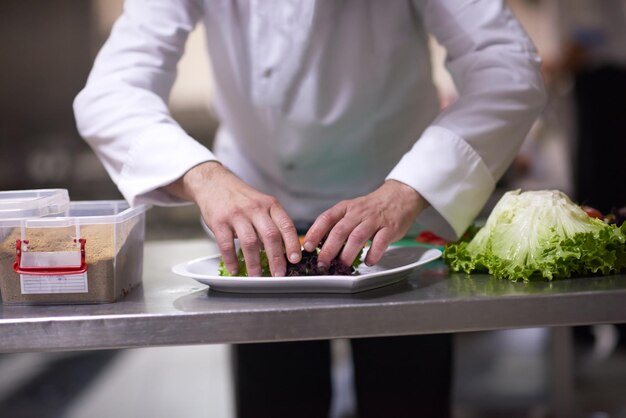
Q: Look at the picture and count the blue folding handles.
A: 0